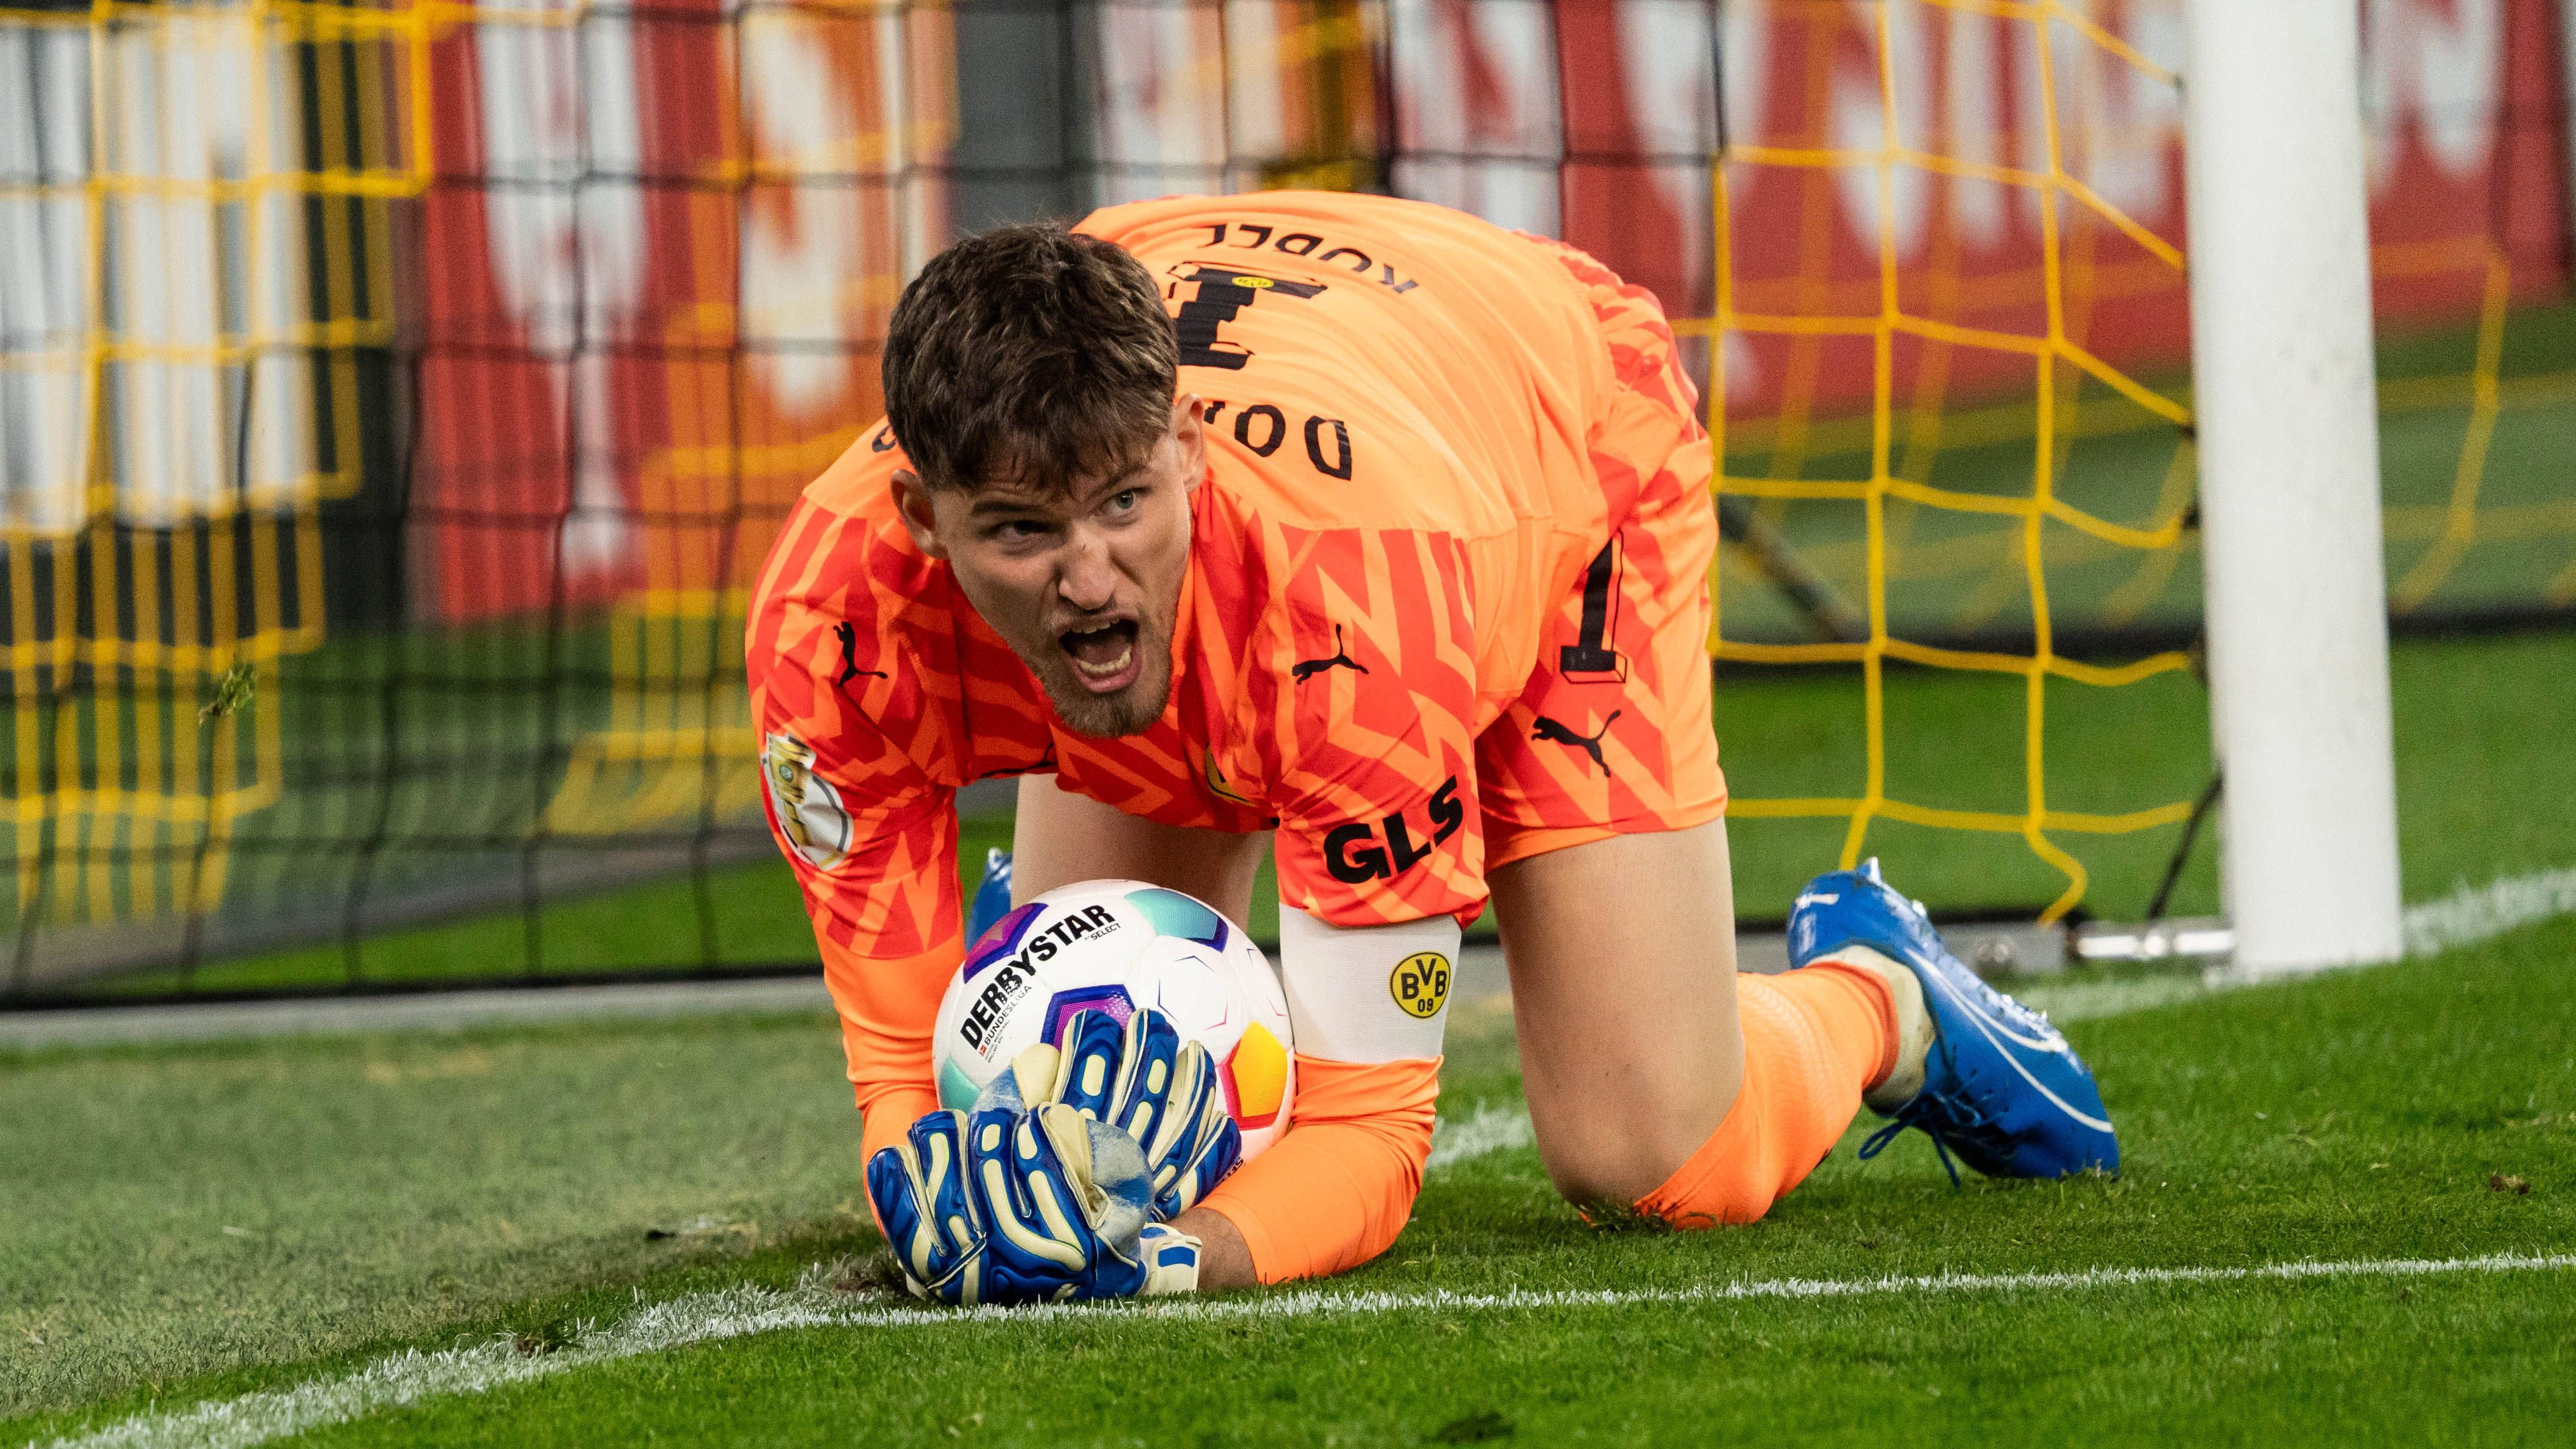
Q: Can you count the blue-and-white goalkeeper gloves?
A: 2